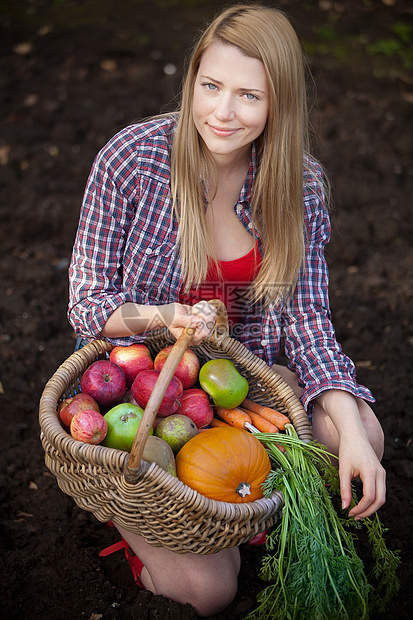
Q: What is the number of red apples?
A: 7